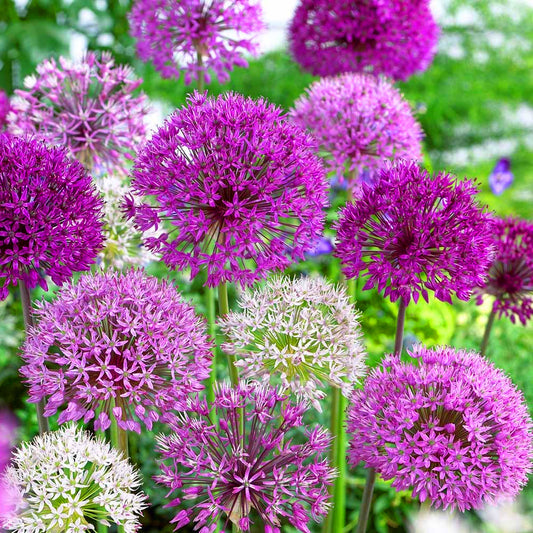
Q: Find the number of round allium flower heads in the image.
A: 14